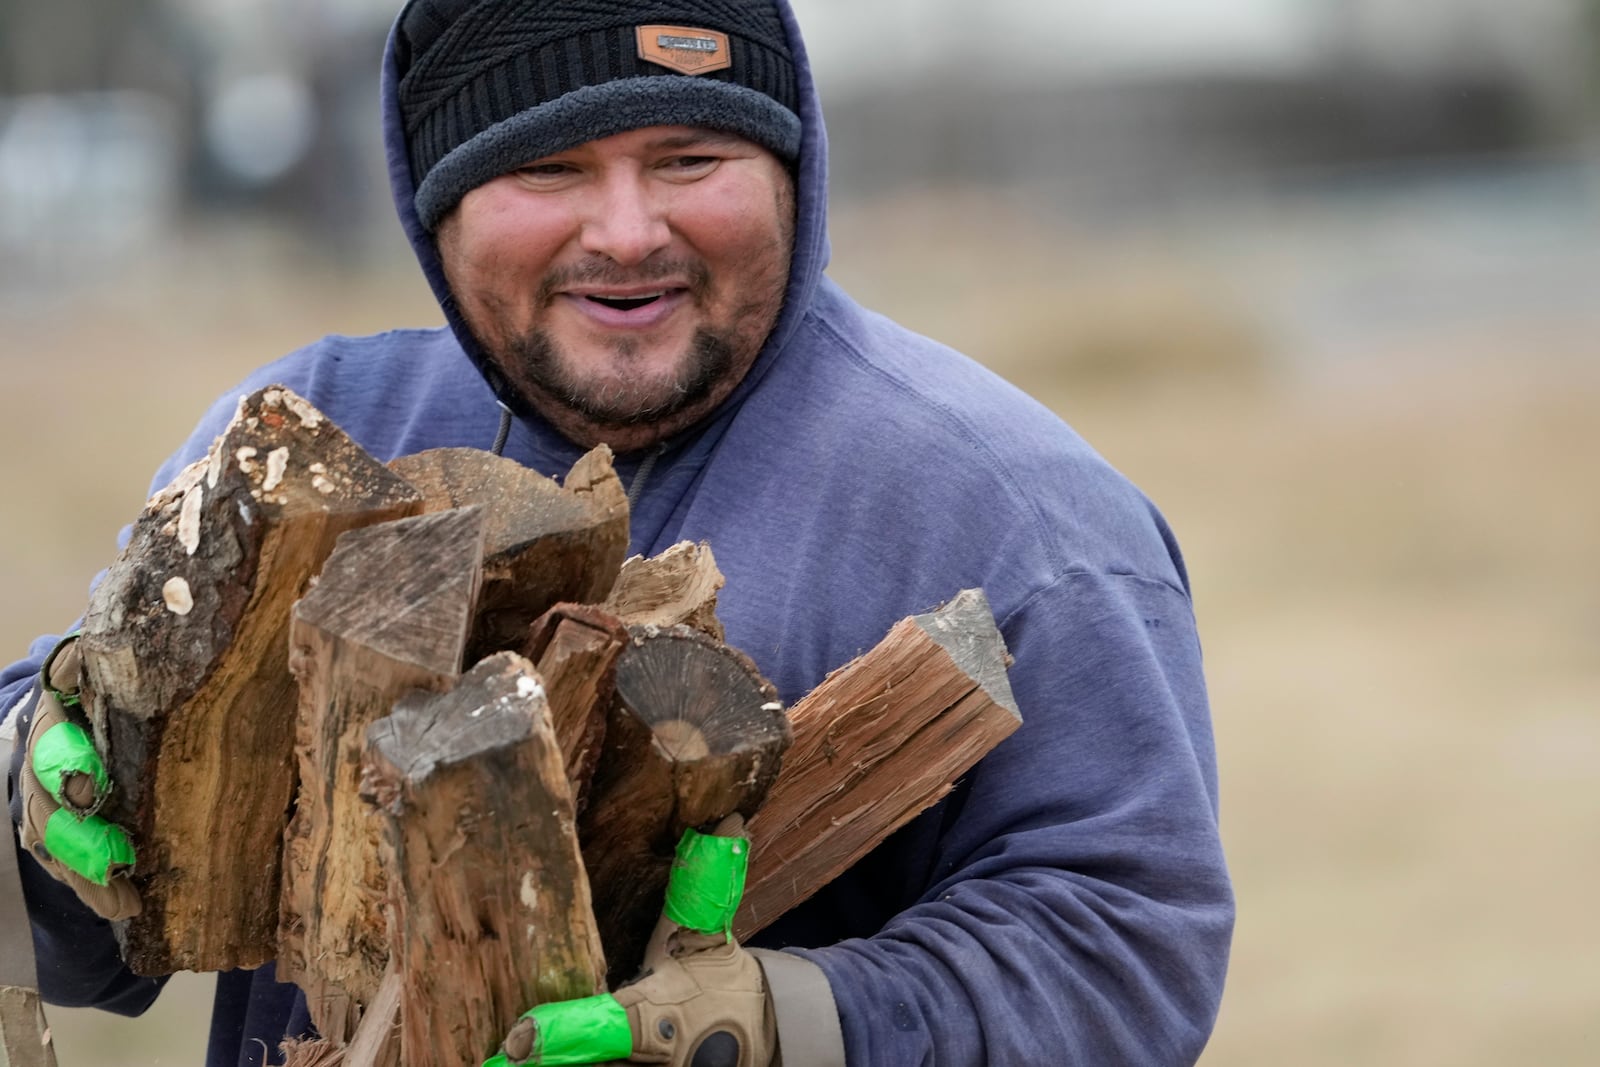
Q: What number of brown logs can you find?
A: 8